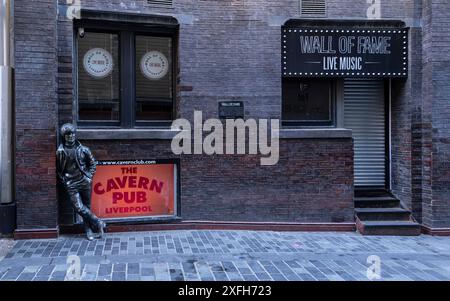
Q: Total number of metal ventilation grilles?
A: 2